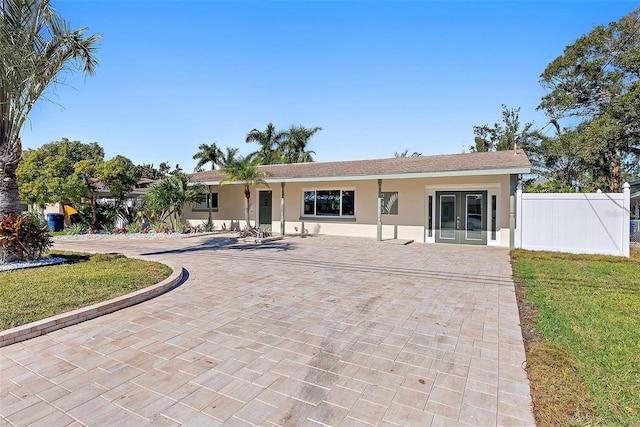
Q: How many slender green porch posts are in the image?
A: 4